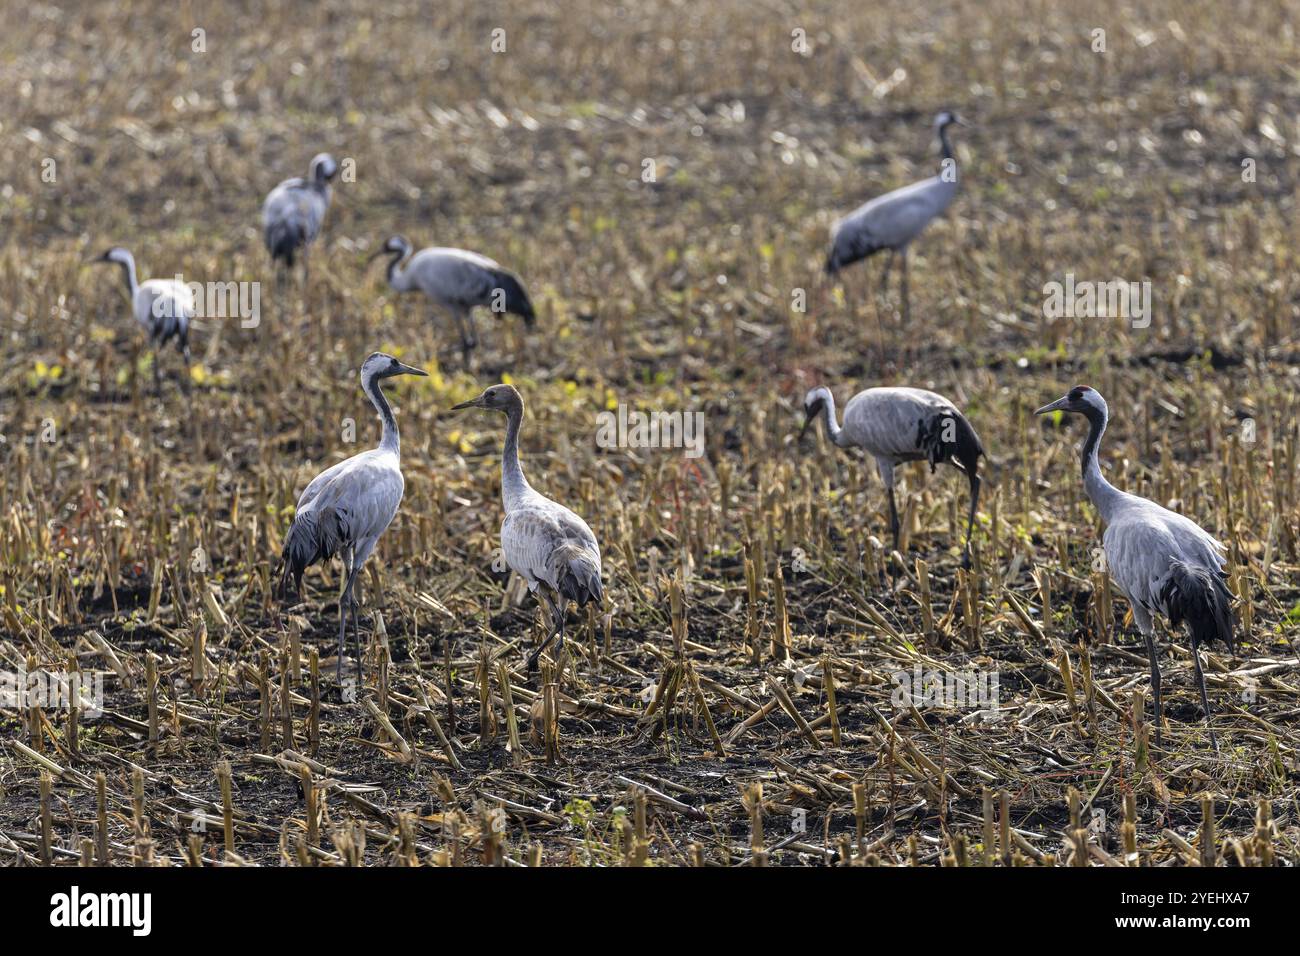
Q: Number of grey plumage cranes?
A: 8